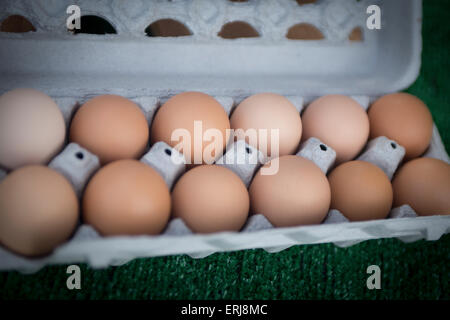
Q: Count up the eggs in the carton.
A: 12